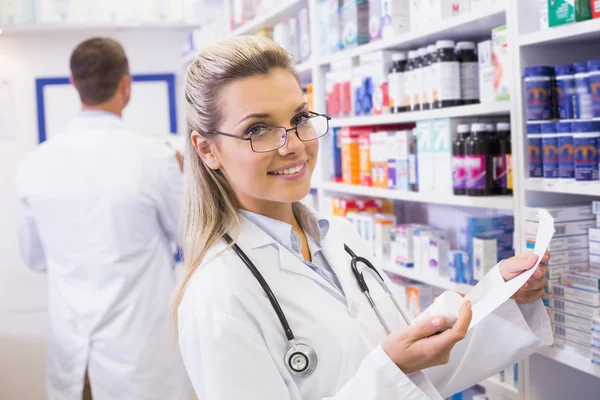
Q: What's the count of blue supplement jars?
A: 8